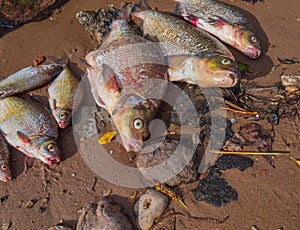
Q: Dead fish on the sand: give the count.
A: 7